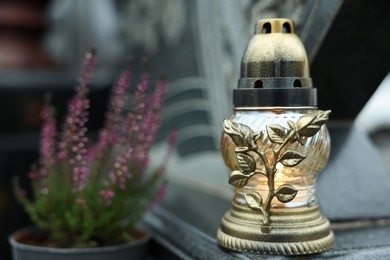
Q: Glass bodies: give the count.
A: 1